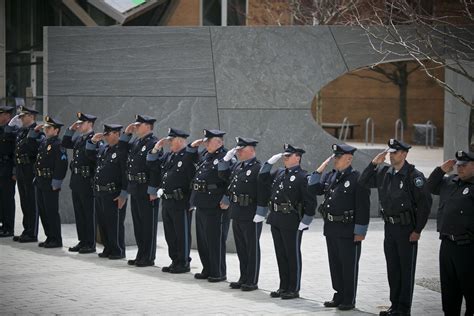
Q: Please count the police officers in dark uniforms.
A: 13